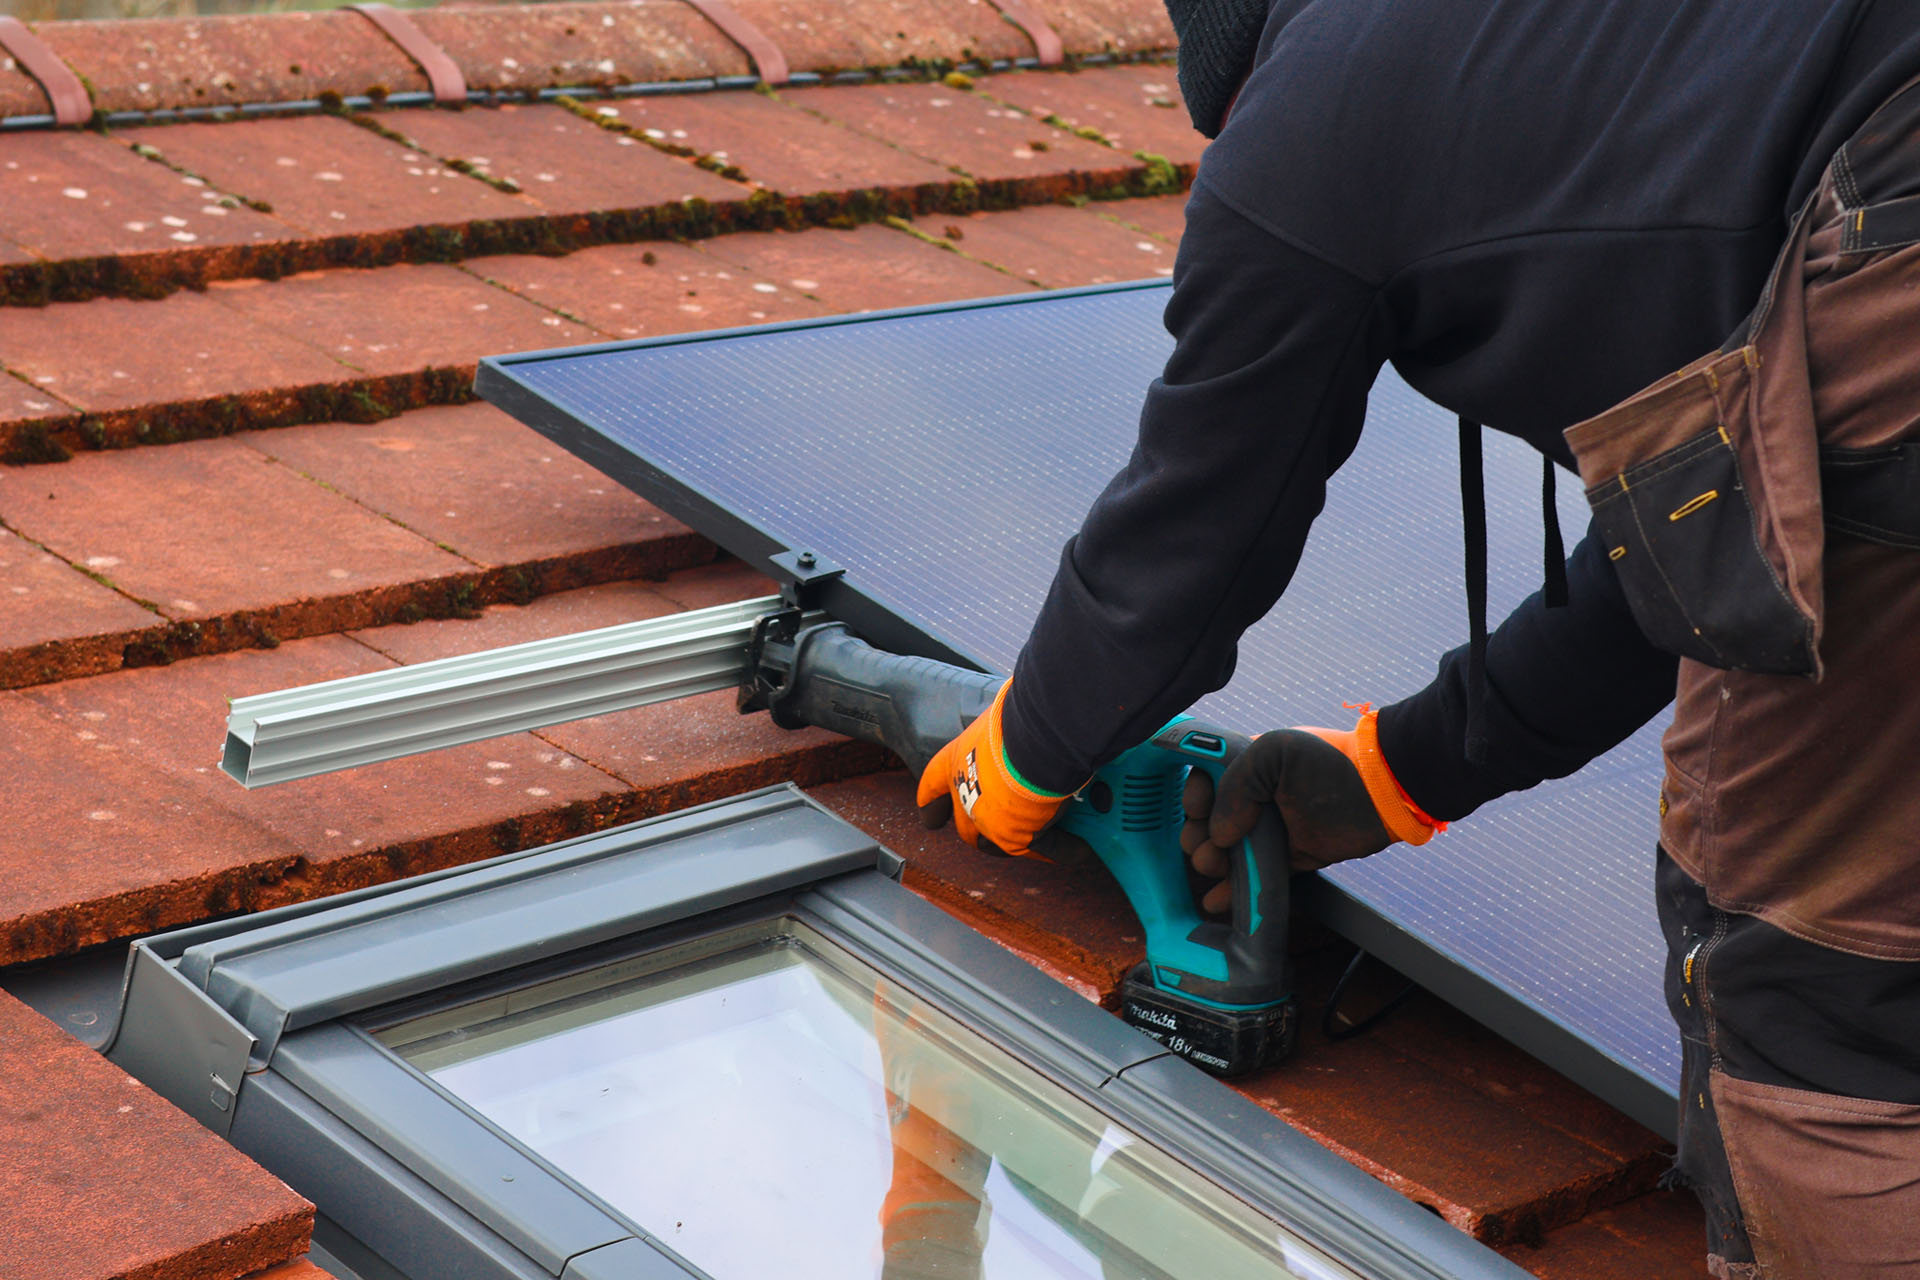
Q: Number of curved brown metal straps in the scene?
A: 4